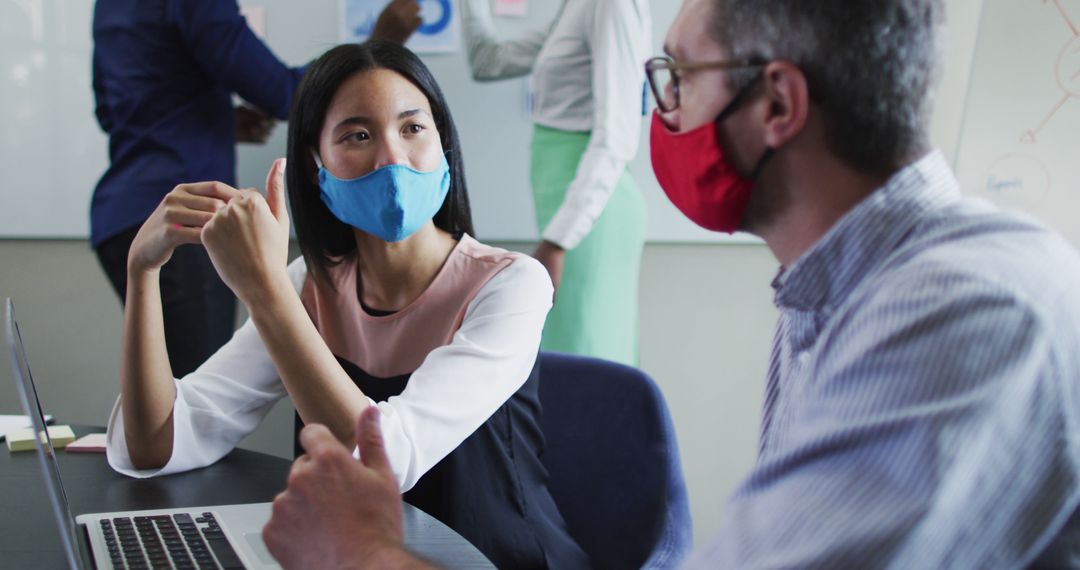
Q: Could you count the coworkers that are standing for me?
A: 2